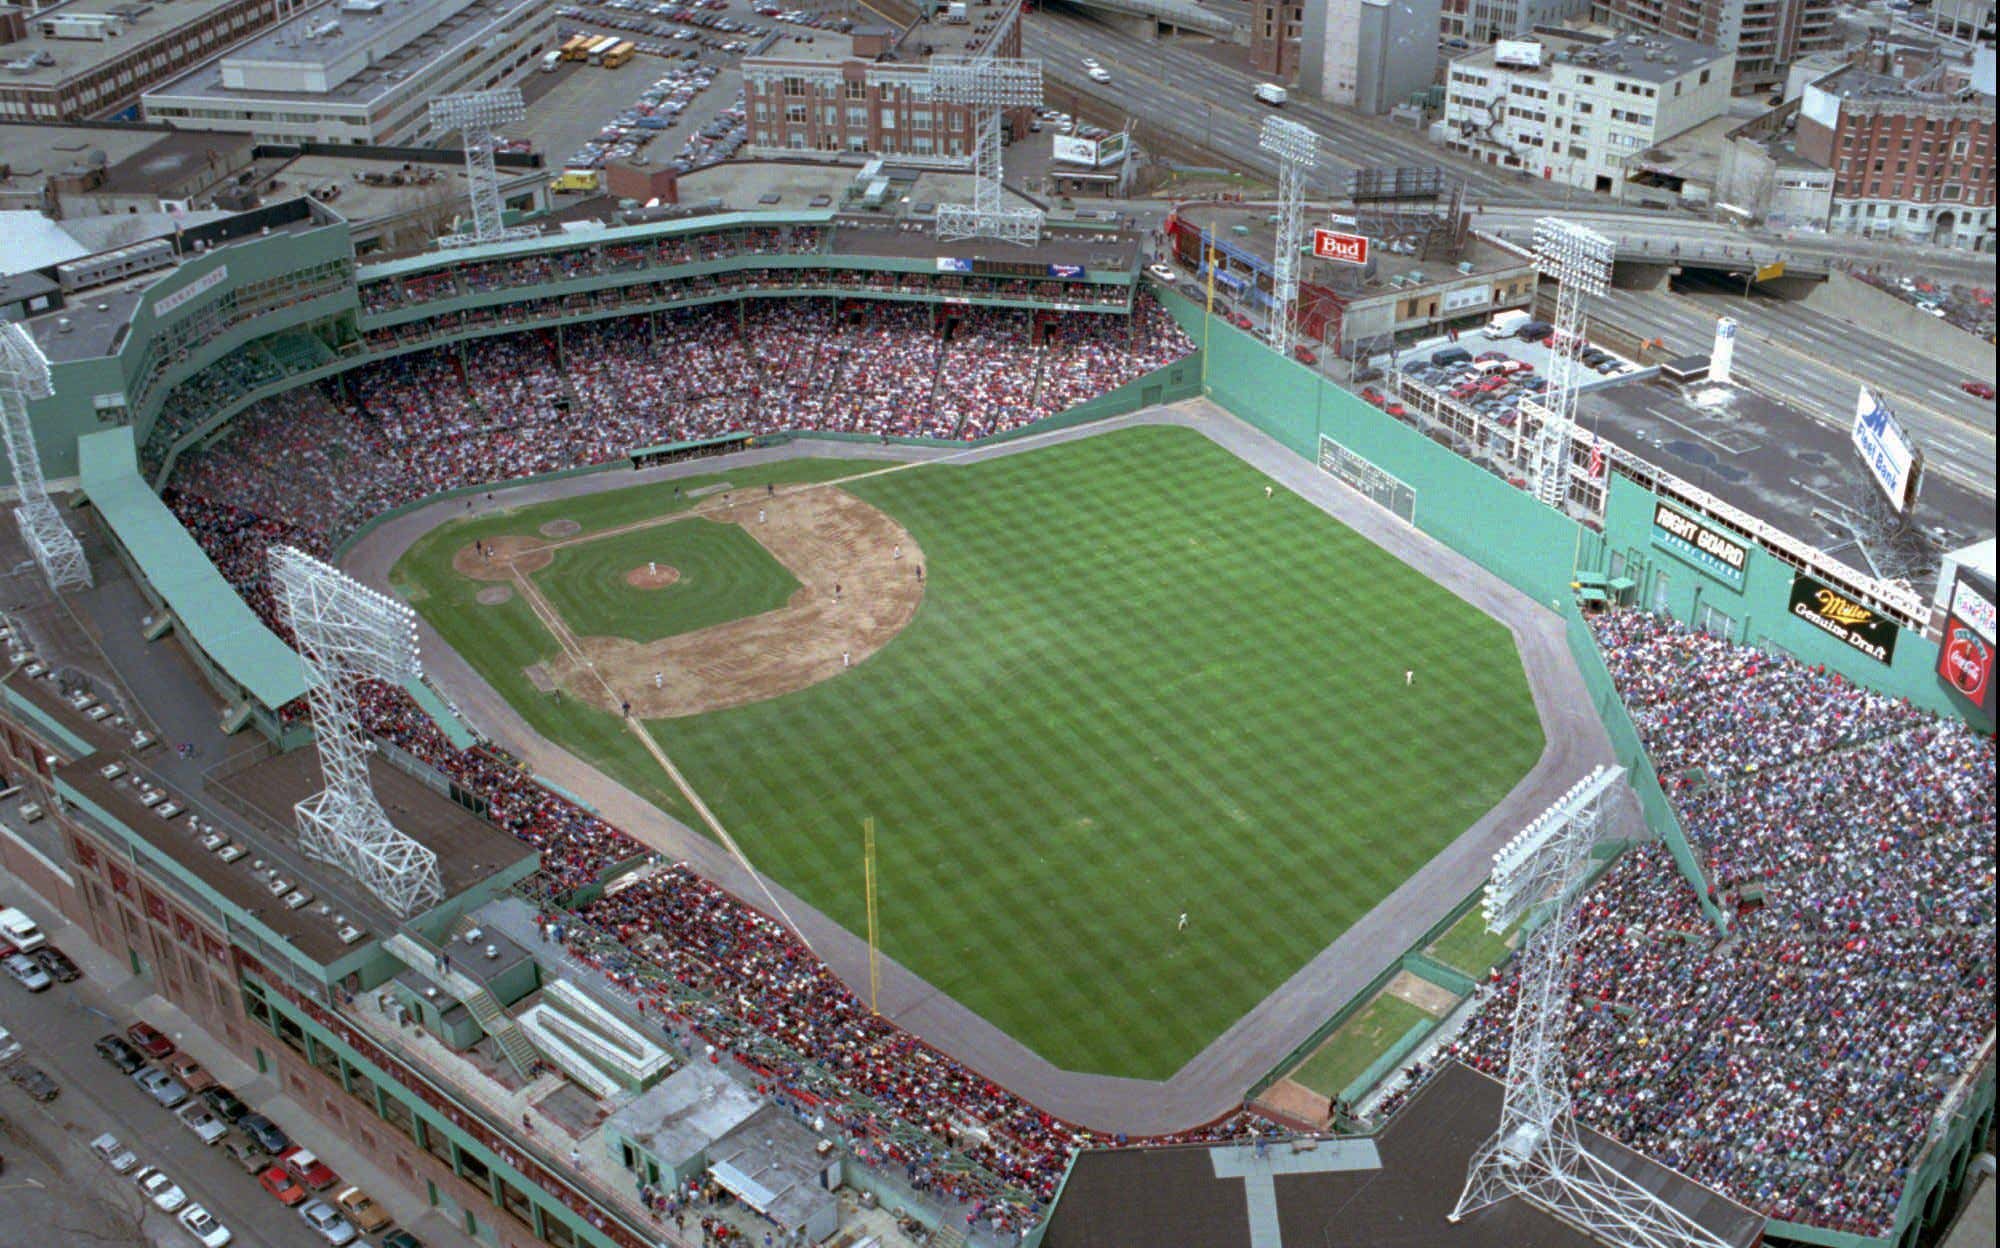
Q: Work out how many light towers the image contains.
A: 7